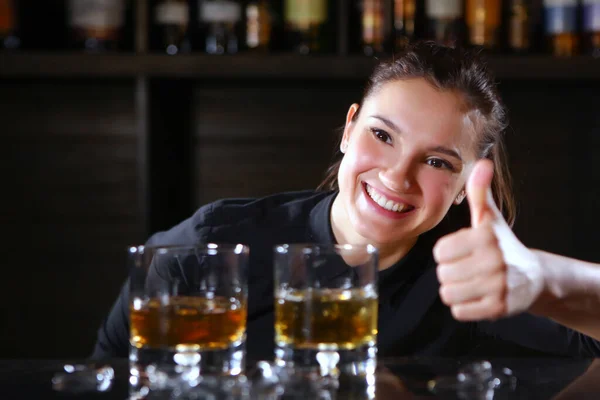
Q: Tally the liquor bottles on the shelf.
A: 13